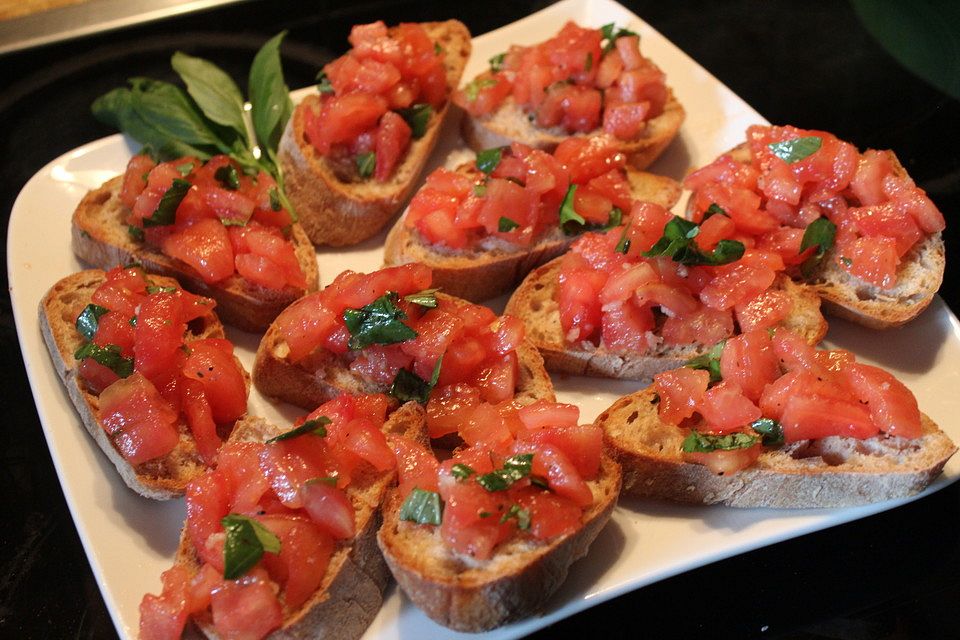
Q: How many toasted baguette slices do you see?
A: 11